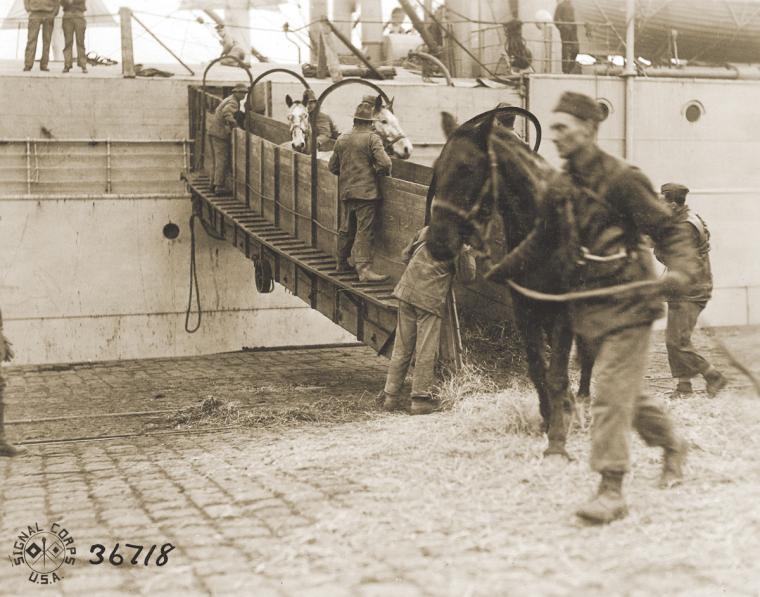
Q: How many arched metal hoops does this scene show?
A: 4